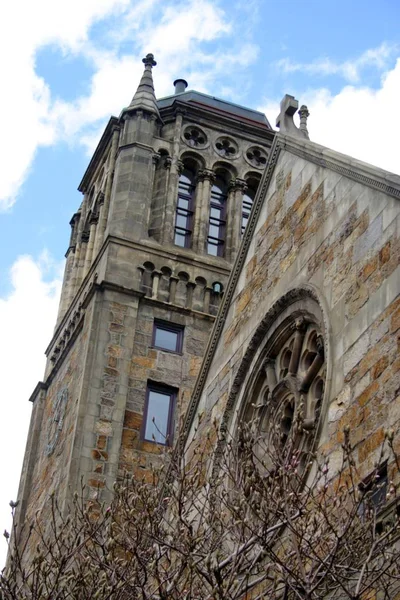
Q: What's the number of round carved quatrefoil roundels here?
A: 3